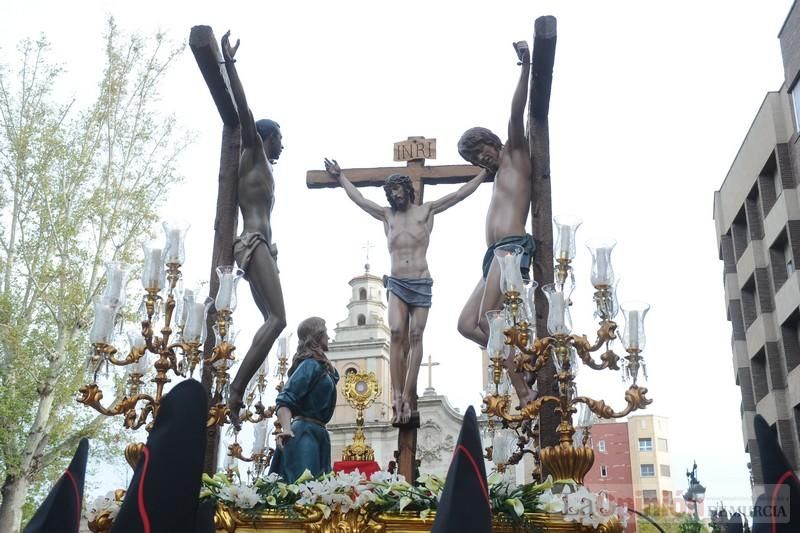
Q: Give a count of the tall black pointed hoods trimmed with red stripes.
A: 4